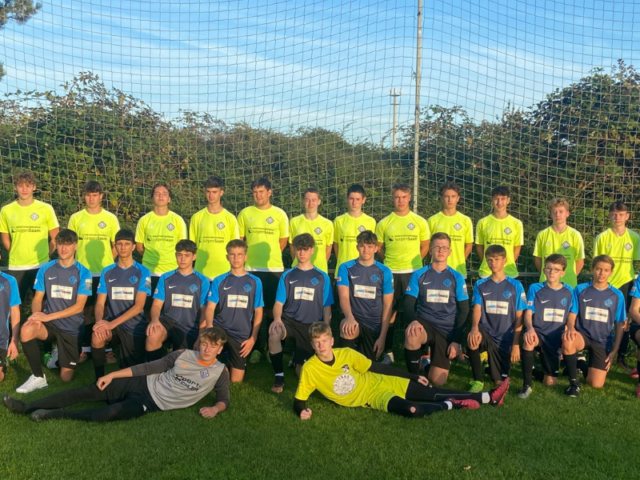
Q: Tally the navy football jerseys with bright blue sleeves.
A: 12